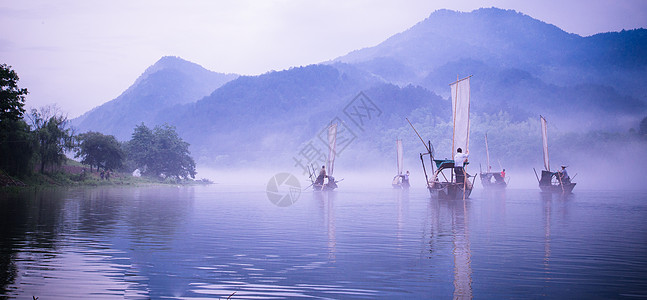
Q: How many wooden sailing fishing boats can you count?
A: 5